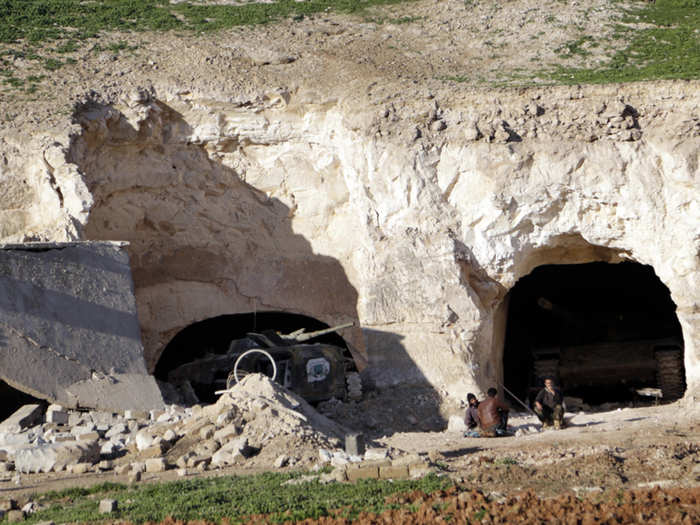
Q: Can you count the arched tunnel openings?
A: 2